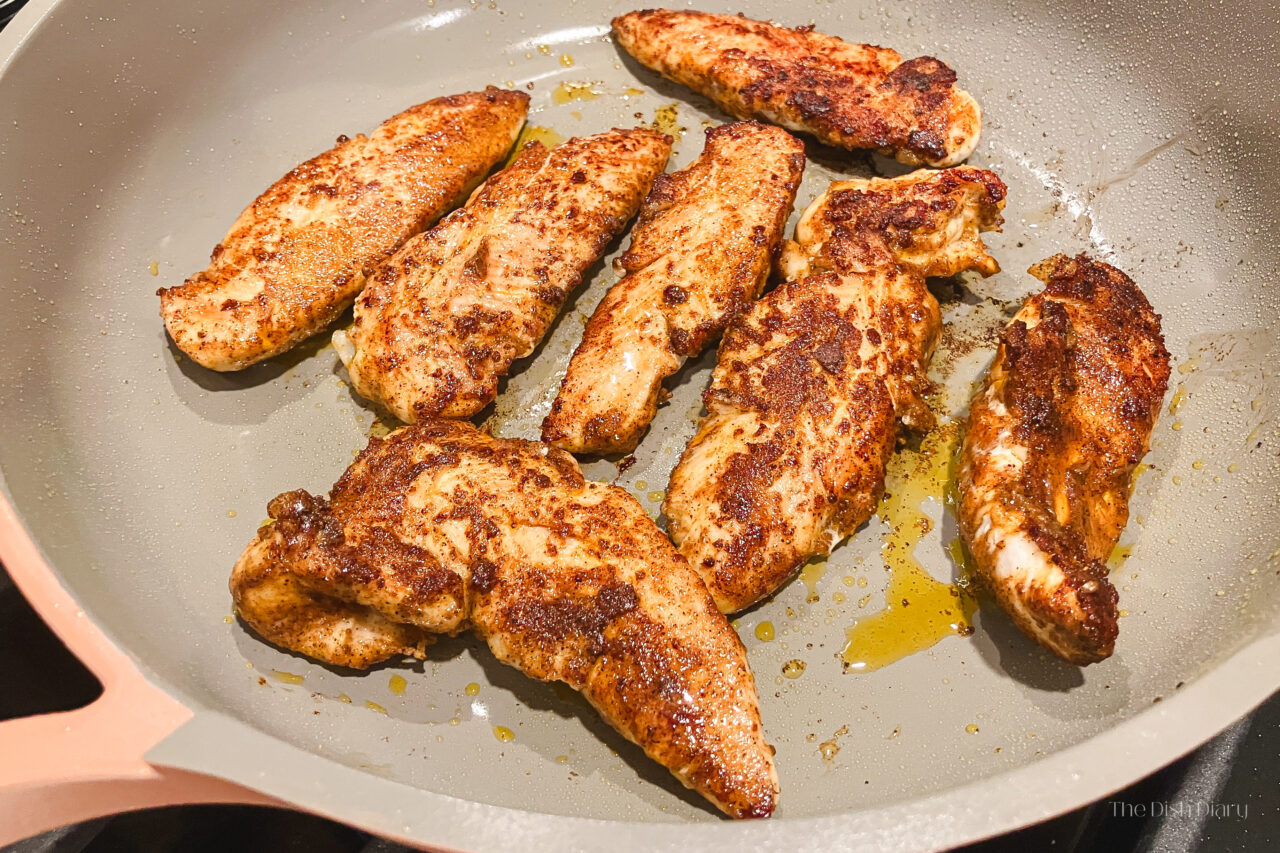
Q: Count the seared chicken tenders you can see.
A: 7